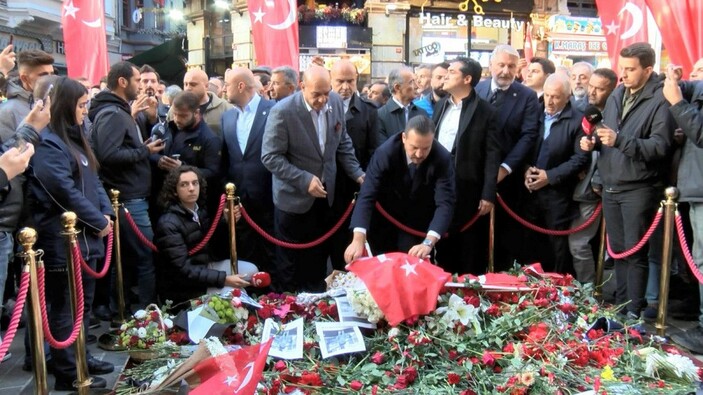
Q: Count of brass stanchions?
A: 7